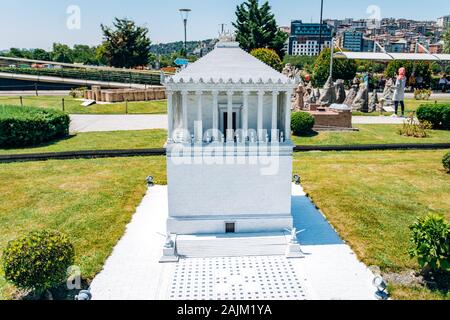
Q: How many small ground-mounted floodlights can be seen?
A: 4